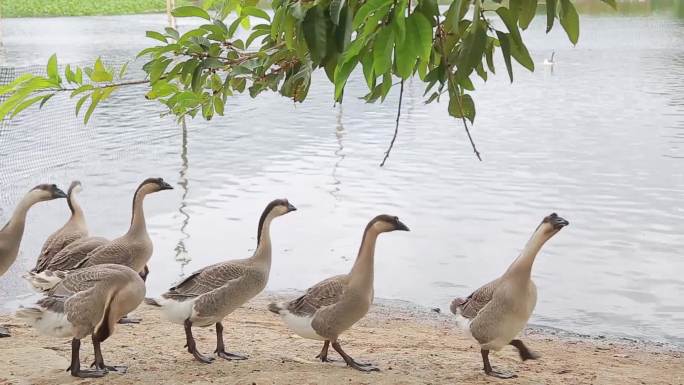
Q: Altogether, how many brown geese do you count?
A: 7